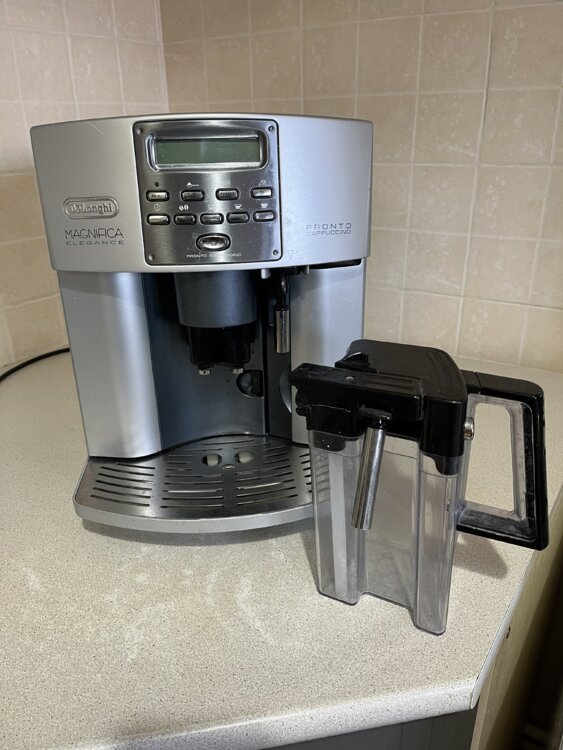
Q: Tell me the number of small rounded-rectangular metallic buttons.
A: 9